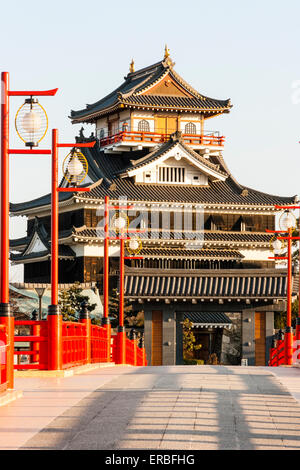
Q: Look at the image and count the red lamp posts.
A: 6